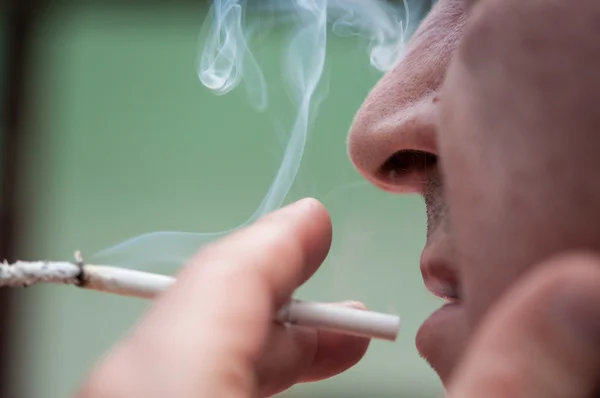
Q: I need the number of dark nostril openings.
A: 1